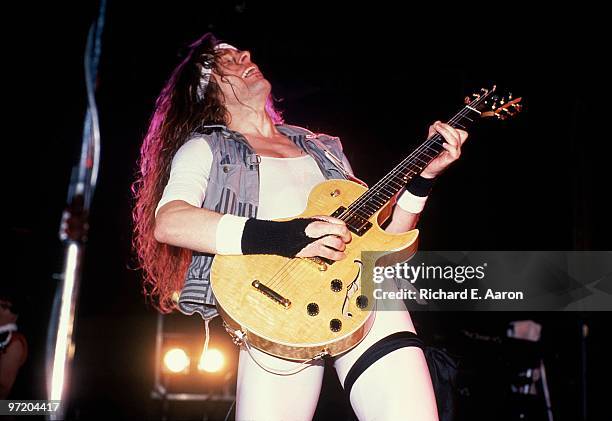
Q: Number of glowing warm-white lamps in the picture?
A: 2